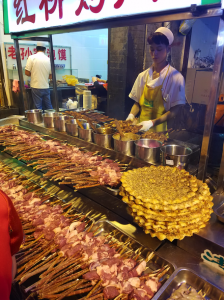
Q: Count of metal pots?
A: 9